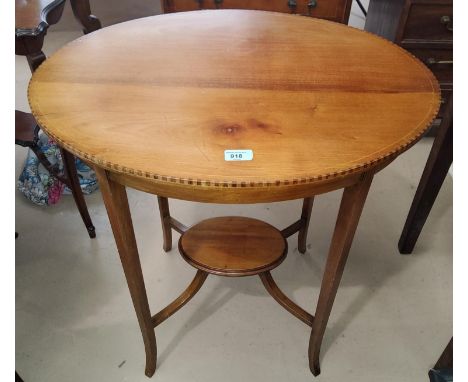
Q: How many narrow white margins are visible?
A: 2